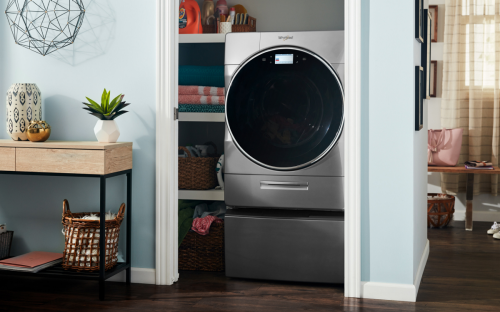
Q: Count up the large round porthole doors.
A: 1